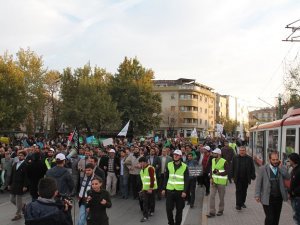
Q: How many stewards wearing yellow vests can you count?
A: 5